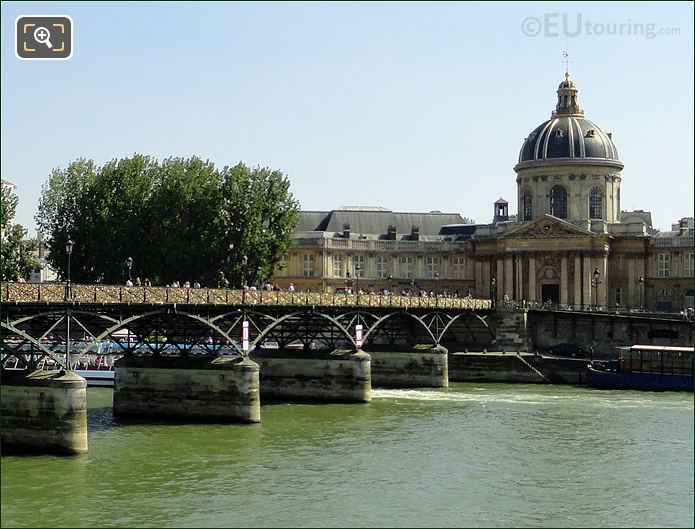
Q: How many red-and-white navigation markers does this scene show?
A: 2